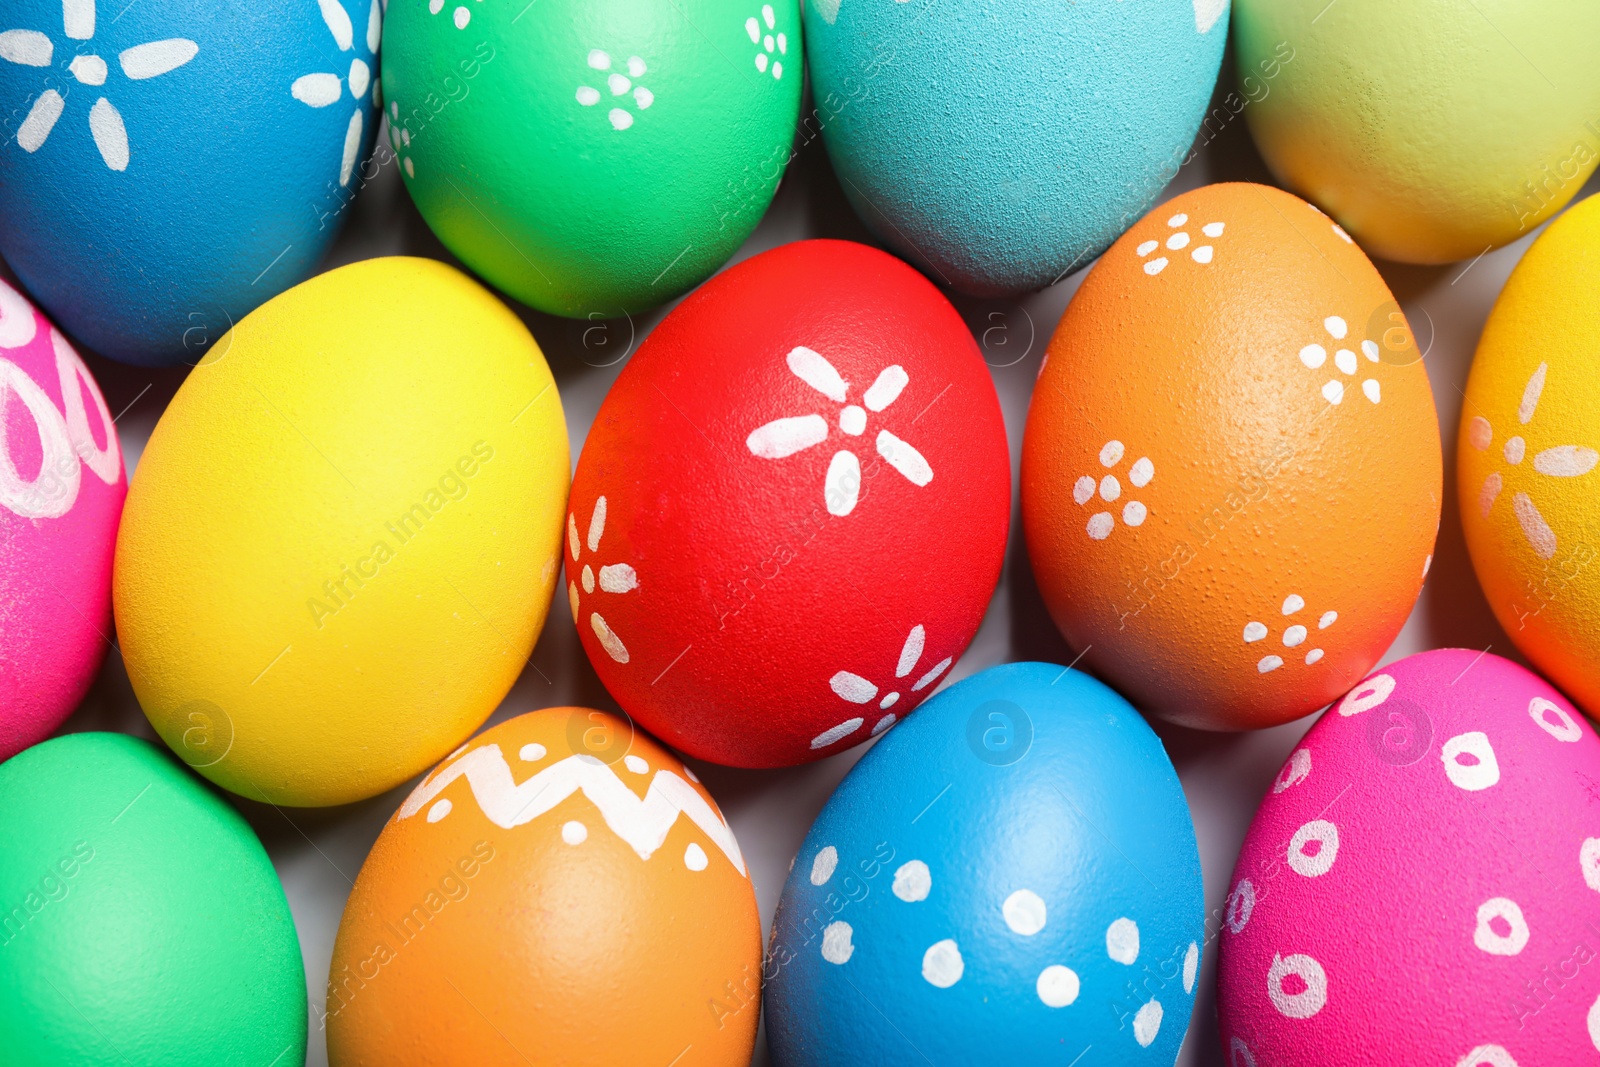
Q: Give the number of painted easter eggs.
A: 13